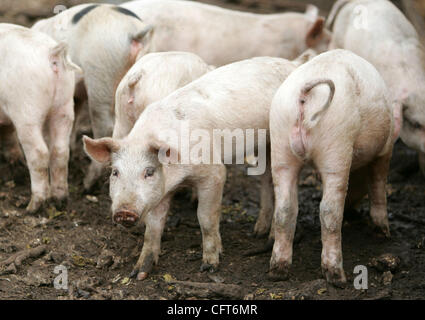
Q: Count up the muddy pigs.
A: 7